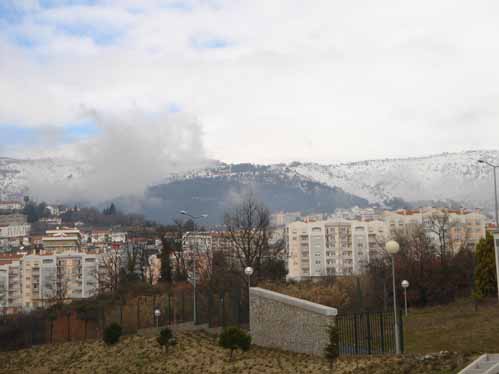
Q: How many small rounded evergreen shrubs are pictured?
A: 3